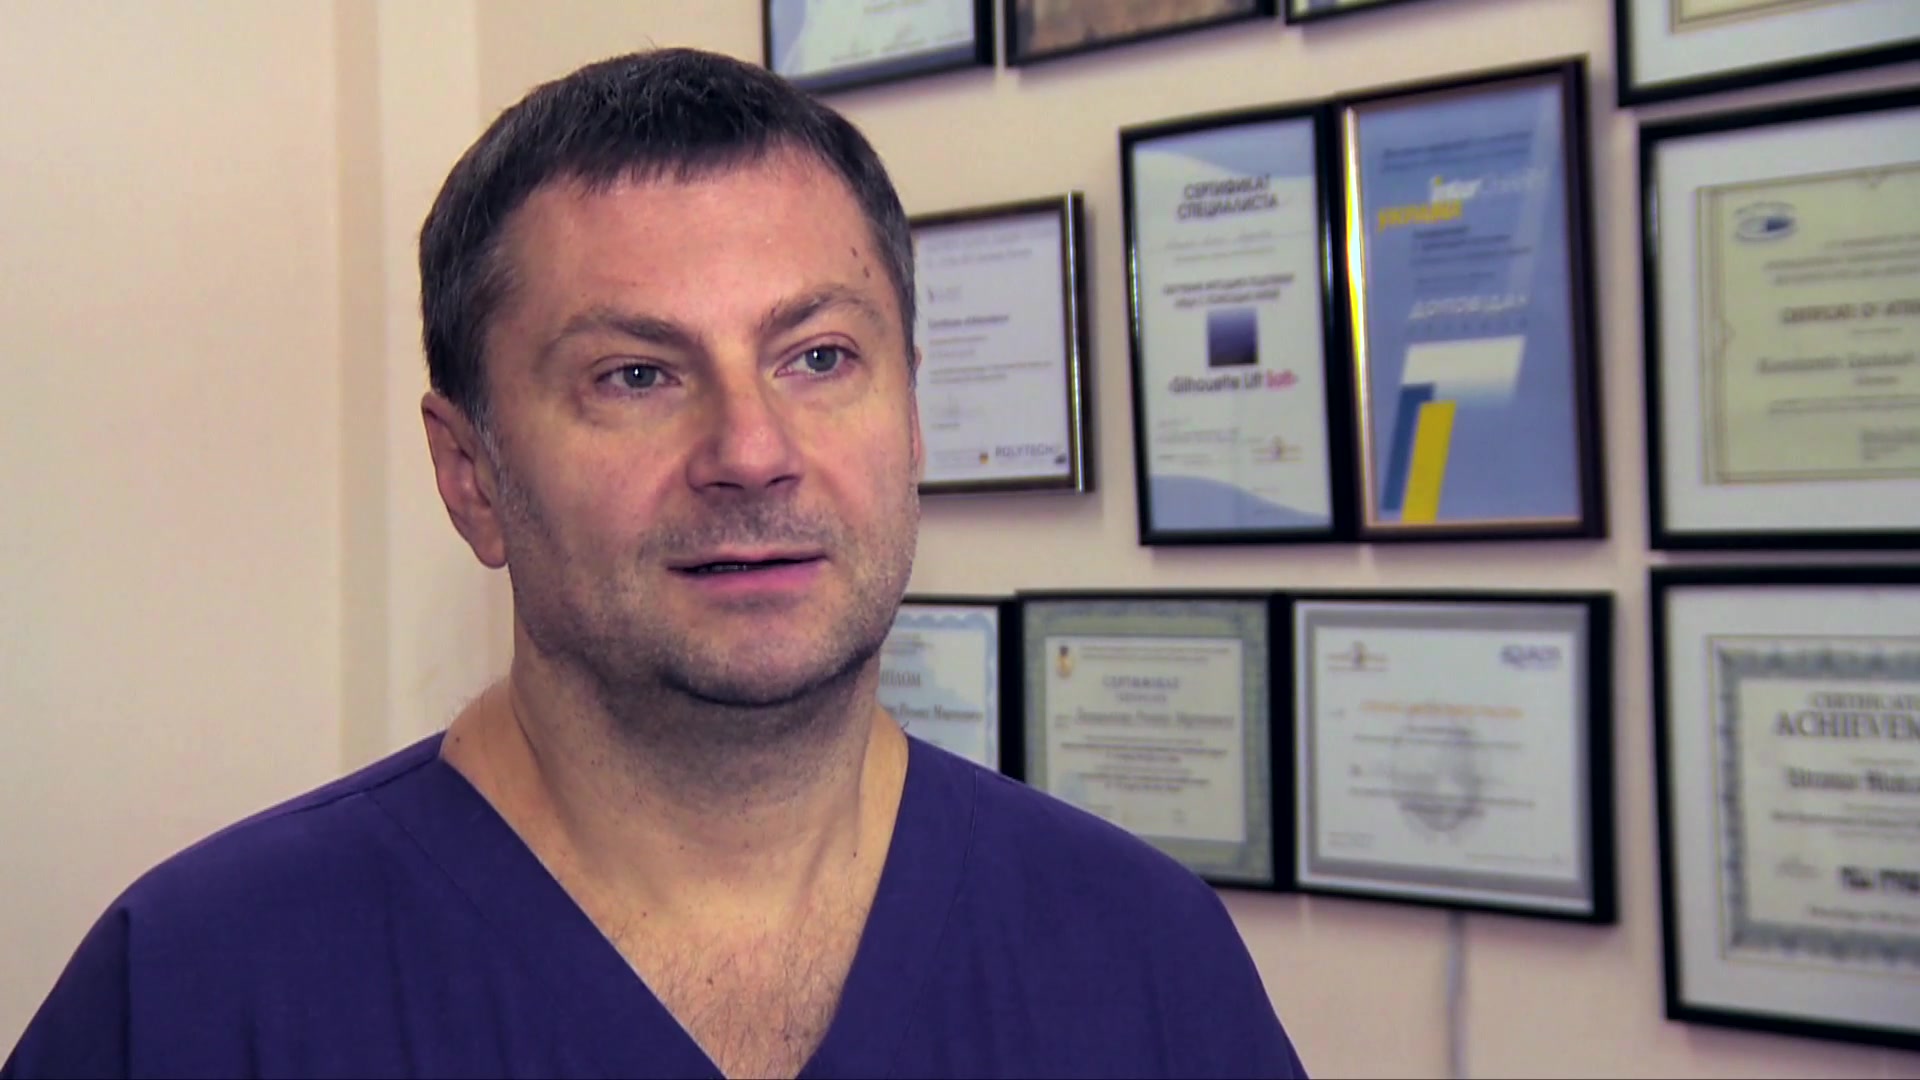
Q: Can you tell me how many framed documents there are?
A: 12